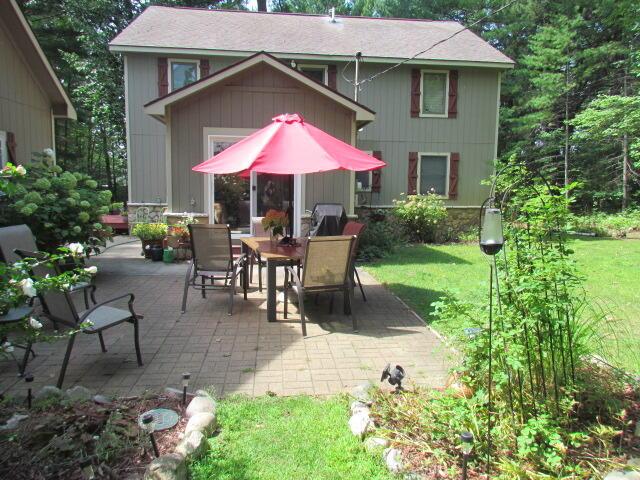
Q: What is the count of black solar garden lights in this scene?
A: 4